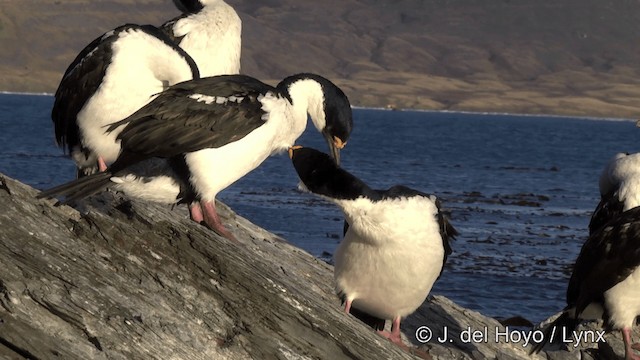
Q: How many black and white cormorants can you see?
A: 6